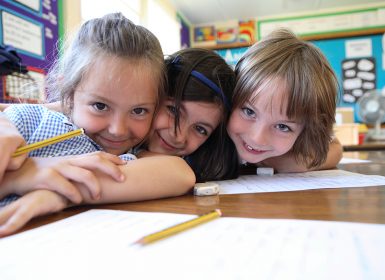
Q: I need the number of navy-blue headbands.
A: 1